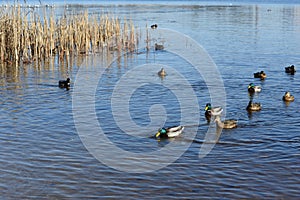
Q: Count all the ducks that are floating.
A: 12